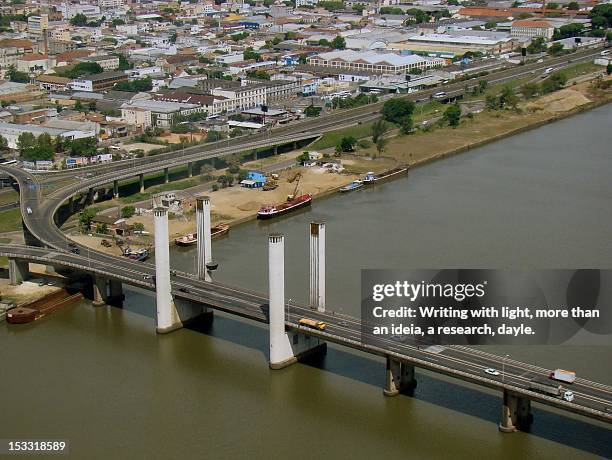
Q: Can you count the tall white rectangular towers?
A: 4